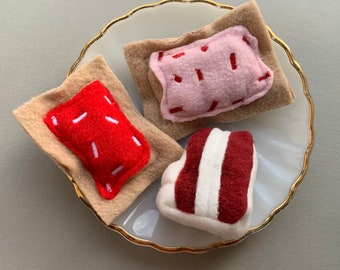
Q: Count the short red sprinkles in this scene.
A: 11